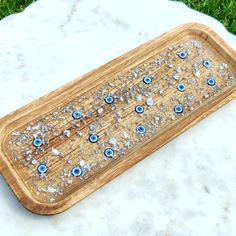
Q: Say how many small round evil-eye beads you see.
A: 15